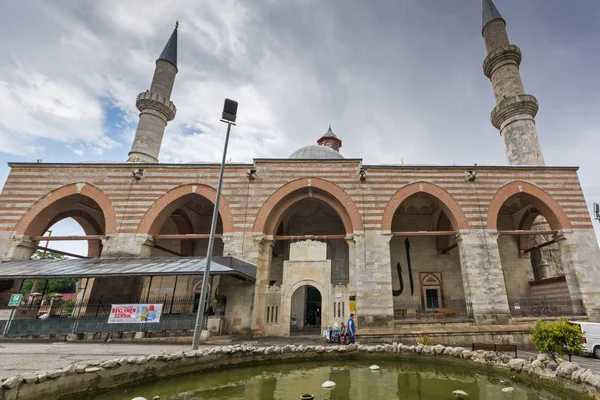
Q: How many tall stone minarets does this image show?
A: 2